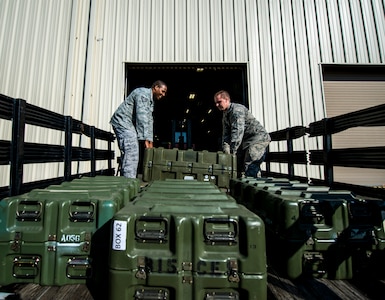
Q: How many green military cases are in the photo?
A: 4